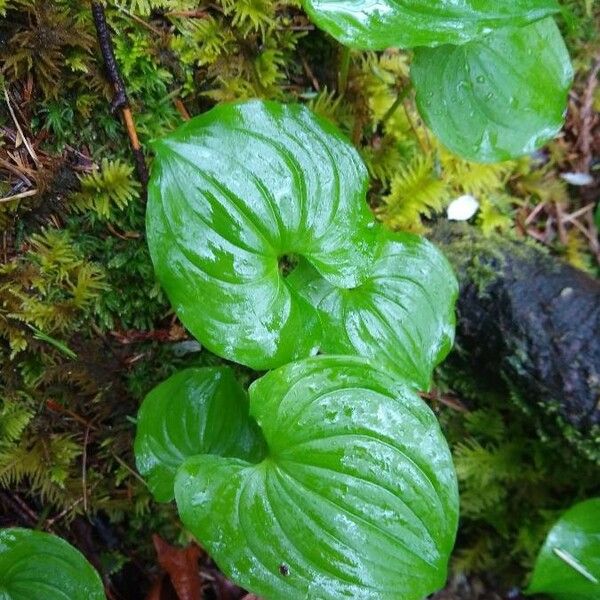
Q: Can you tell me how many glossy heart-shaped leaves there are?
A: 8